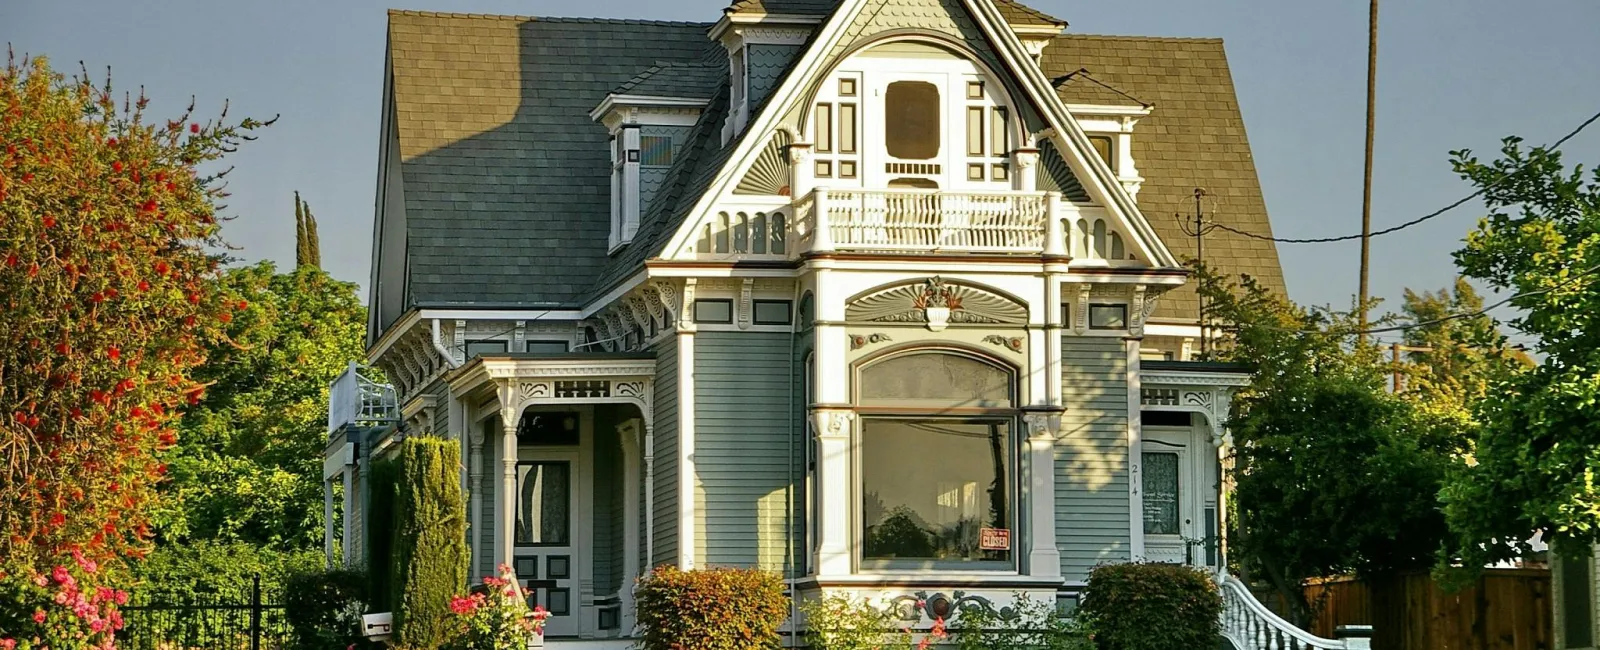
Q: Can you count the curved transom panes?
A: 1